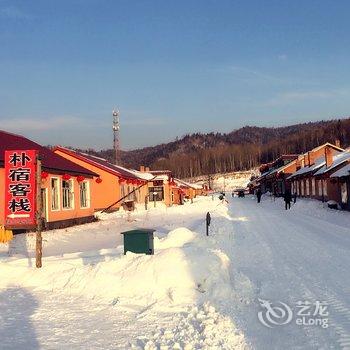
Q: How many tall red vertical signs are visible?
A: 1